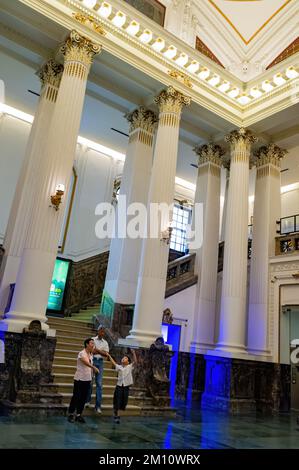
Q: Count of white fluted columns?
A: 7